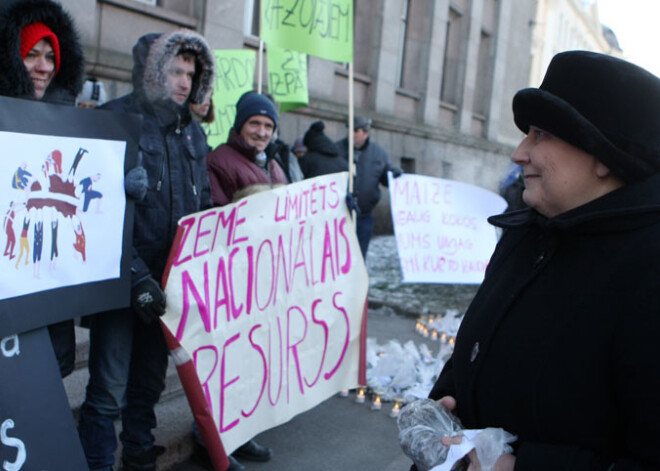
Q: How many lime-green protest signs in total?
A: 3